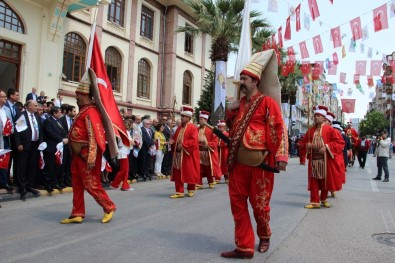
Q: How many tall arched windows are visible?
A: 4